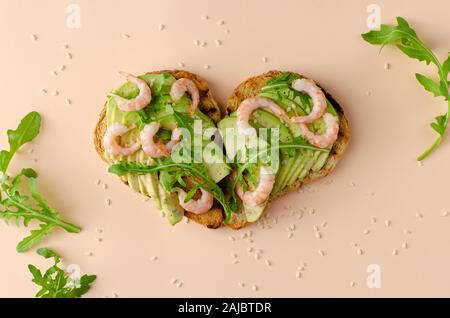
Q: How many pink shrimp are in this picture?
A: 9